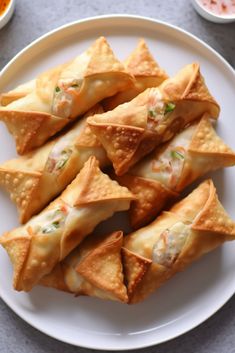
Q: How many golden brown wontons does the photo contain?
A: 8